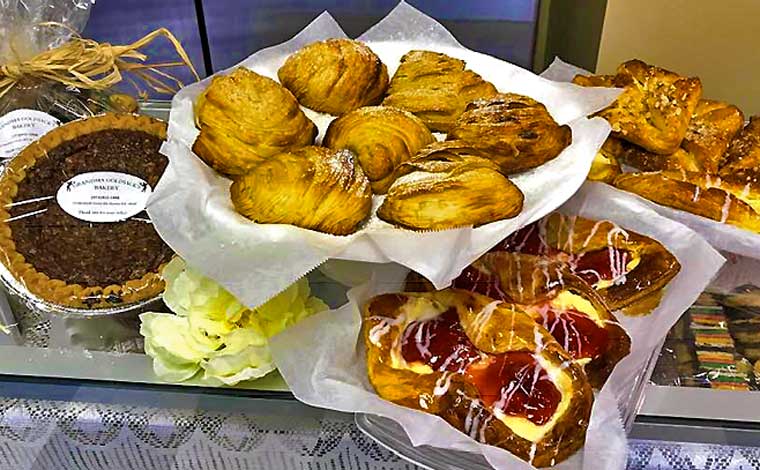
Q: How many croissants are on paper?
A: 7